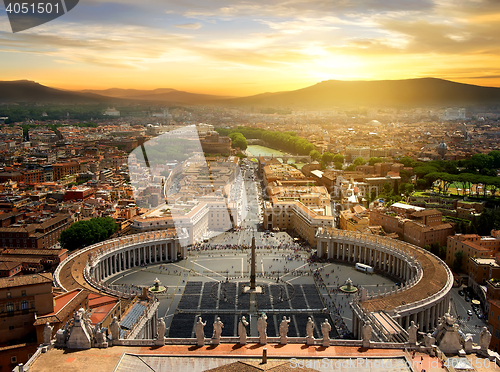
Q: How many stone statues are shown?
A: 13